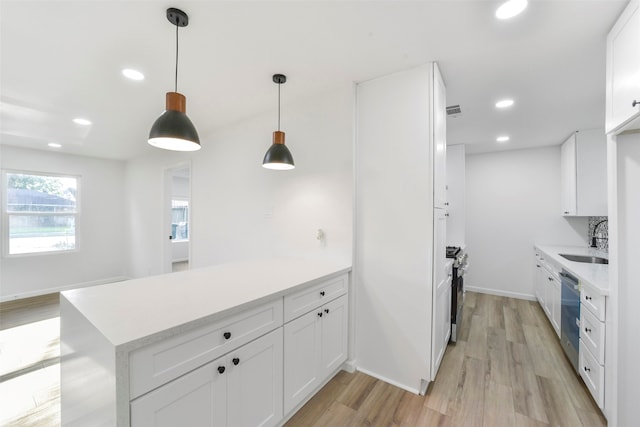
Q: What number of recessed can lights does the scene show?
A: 6